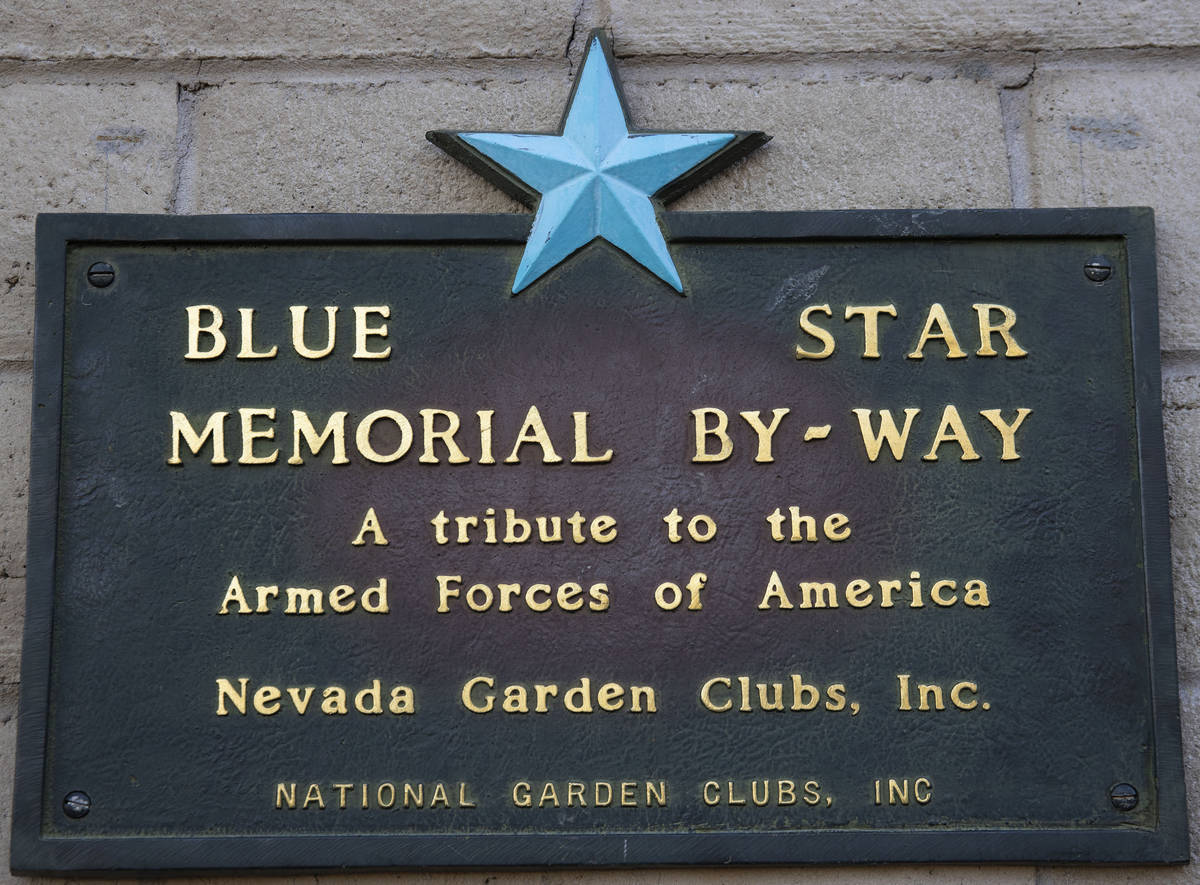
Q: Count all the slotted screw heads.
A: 4